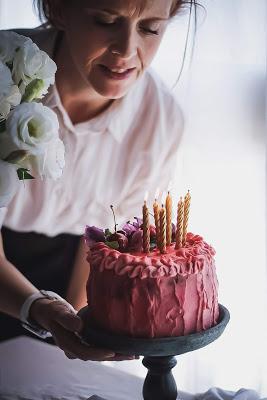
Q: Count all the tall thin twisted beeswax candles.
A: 6